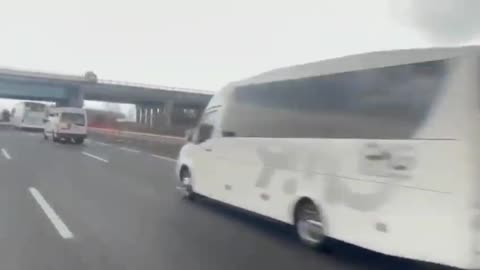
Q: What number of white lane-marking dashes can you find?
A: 6